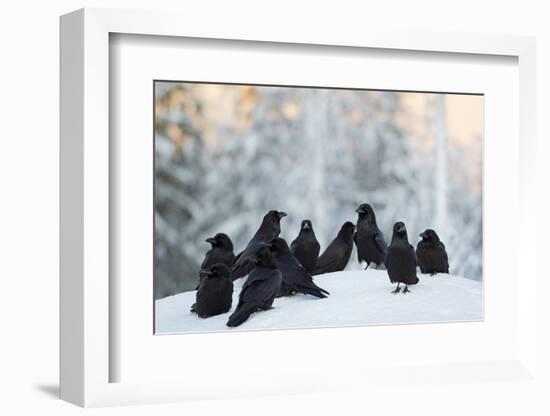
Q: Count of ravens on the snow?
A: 10